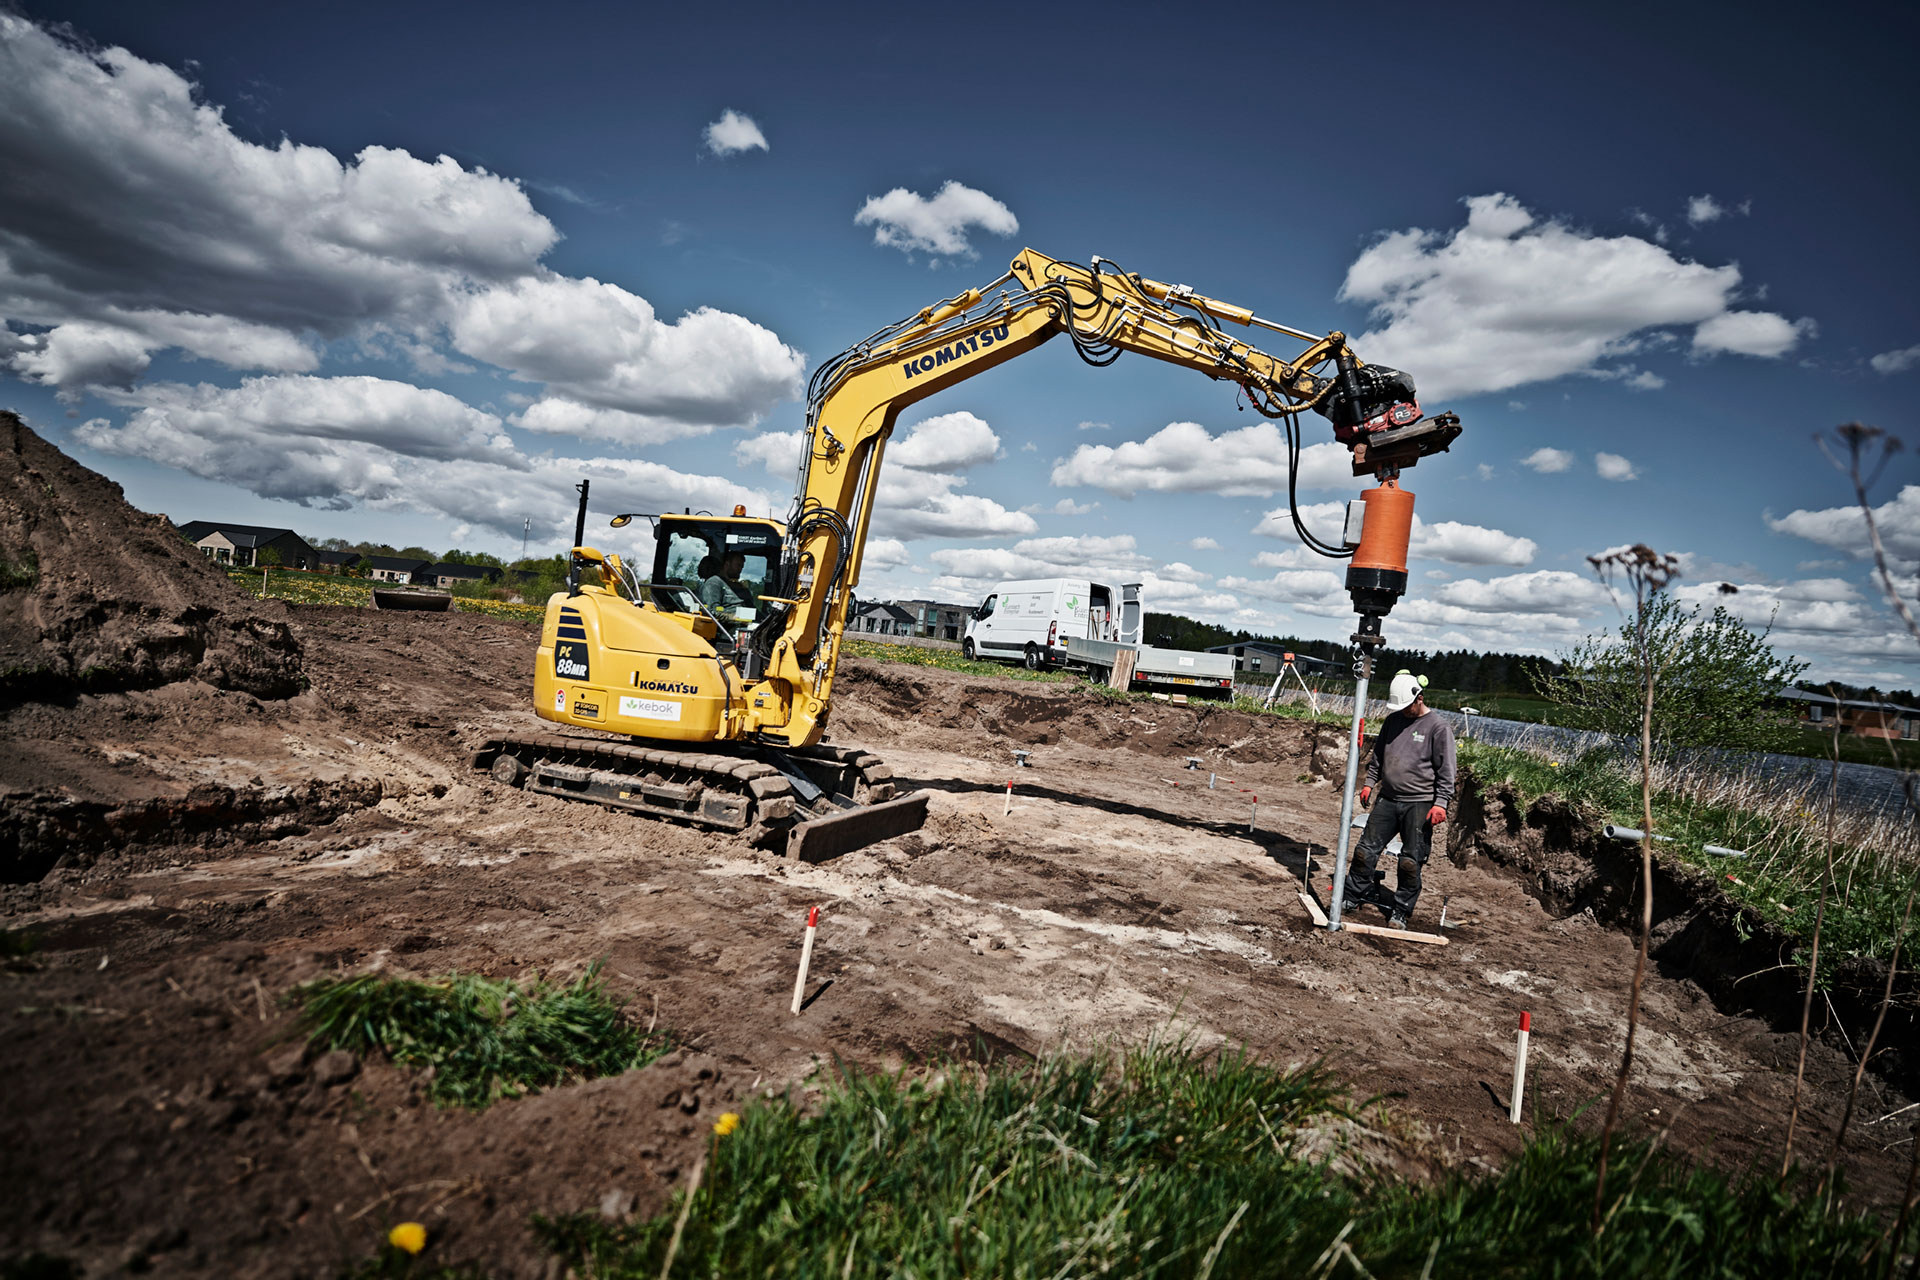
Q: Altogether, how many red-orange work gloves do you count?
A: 2